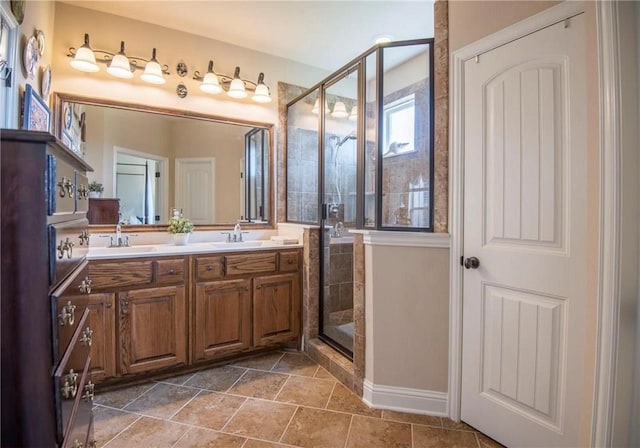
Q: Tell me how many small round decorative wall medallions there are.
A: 2